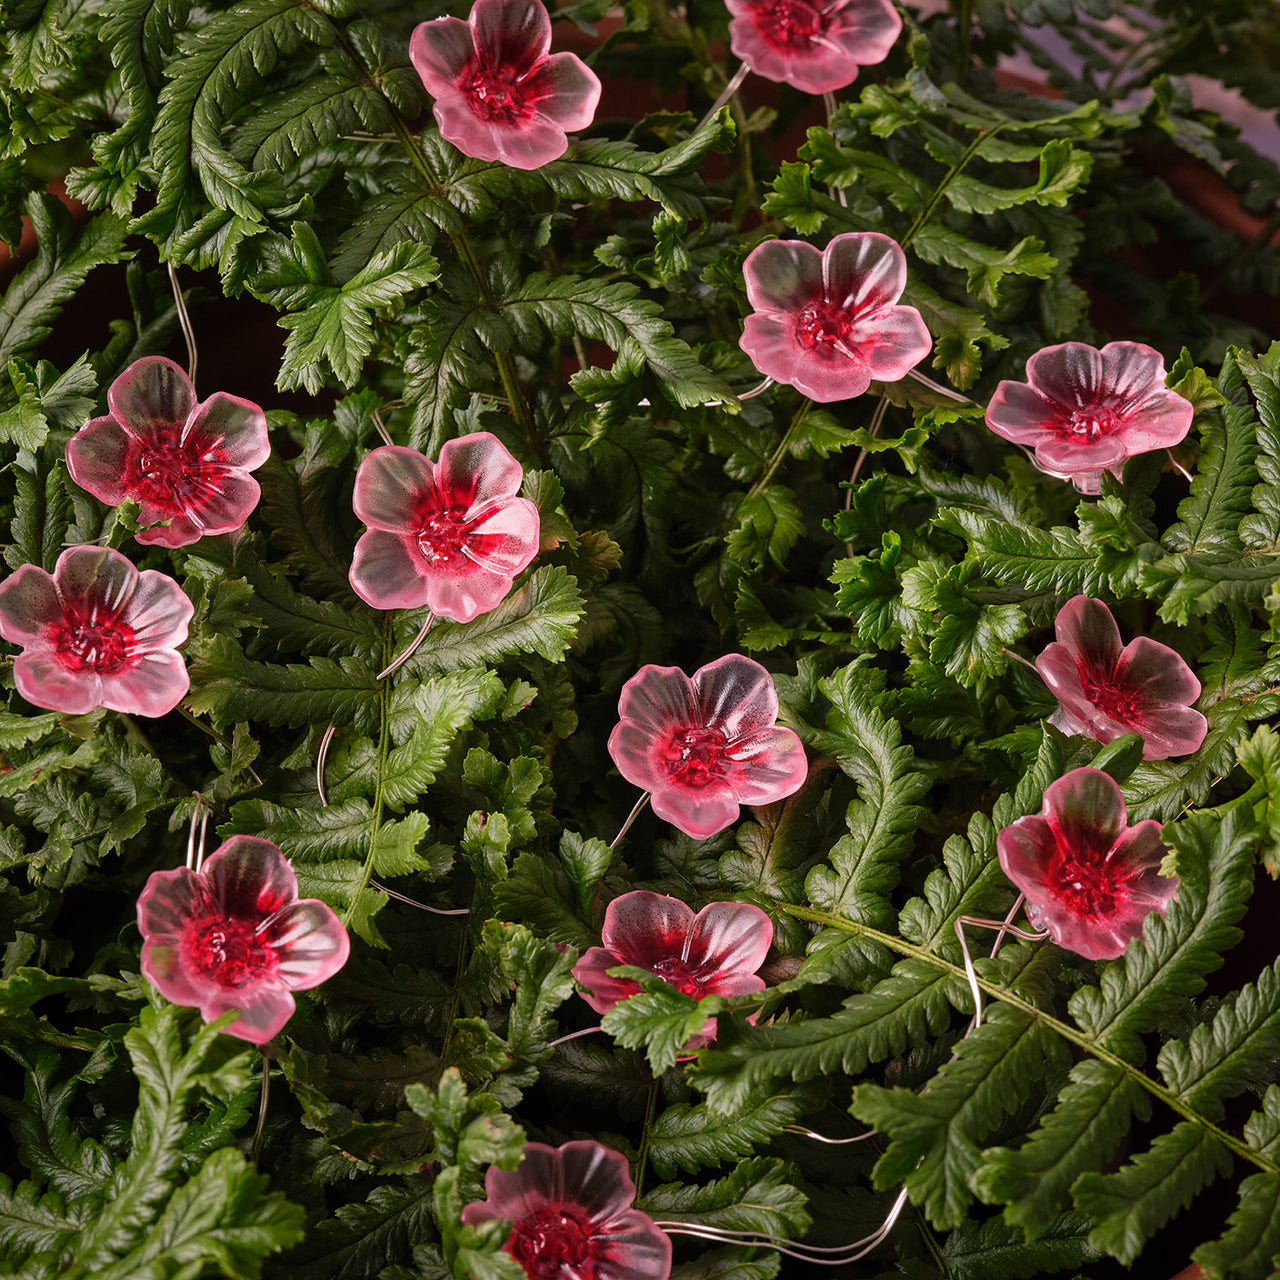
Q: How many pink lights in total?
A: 13